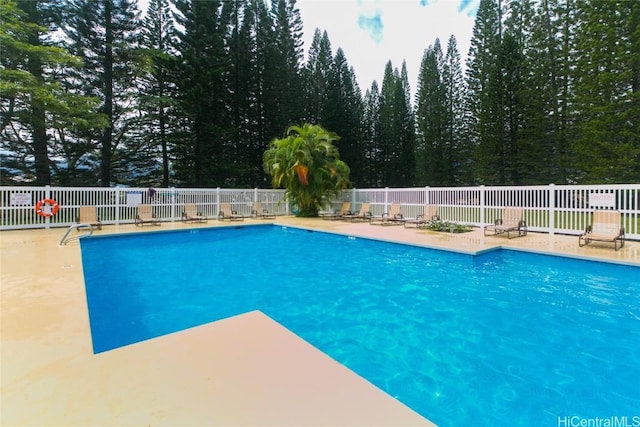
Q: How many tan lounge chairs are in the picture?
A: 11